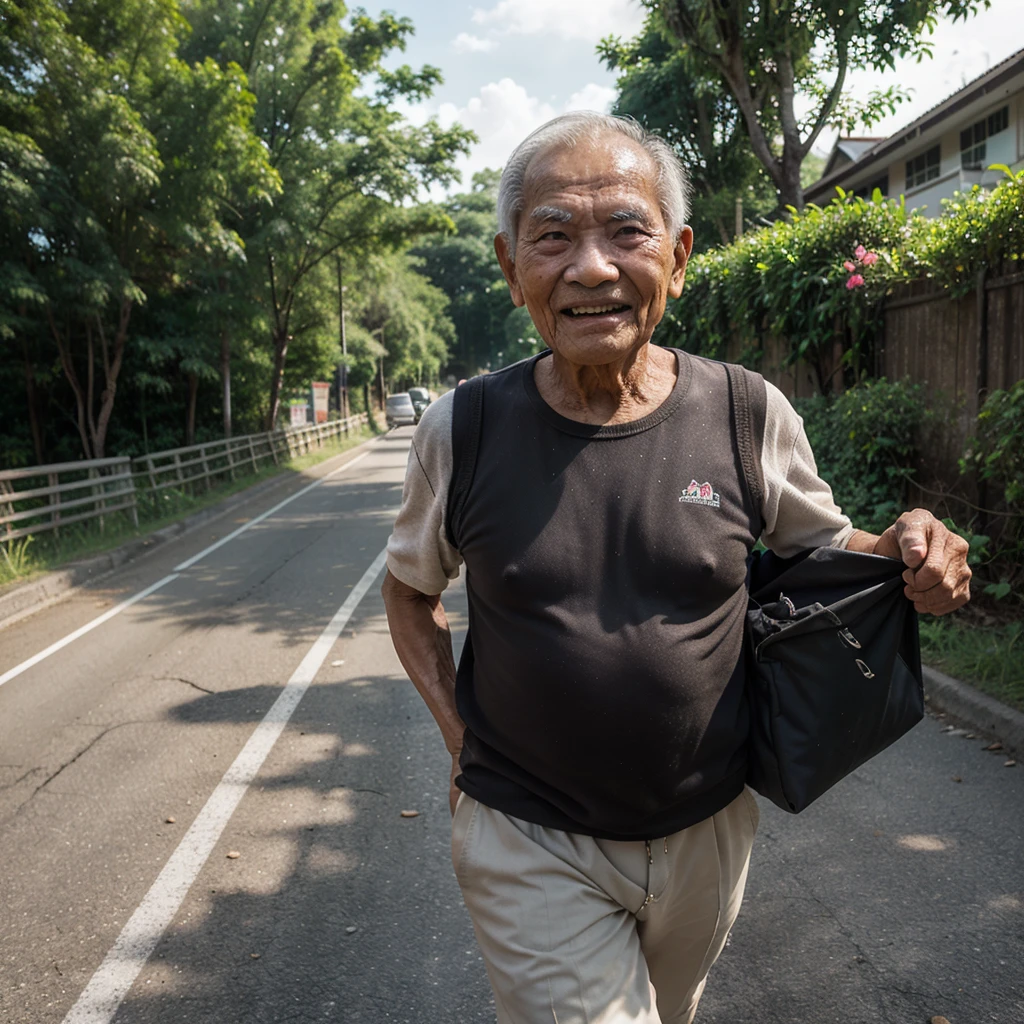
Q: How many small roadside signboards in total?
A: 2